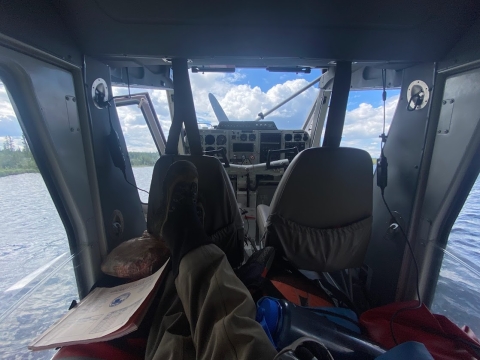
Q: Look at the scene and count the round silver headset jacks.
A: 2